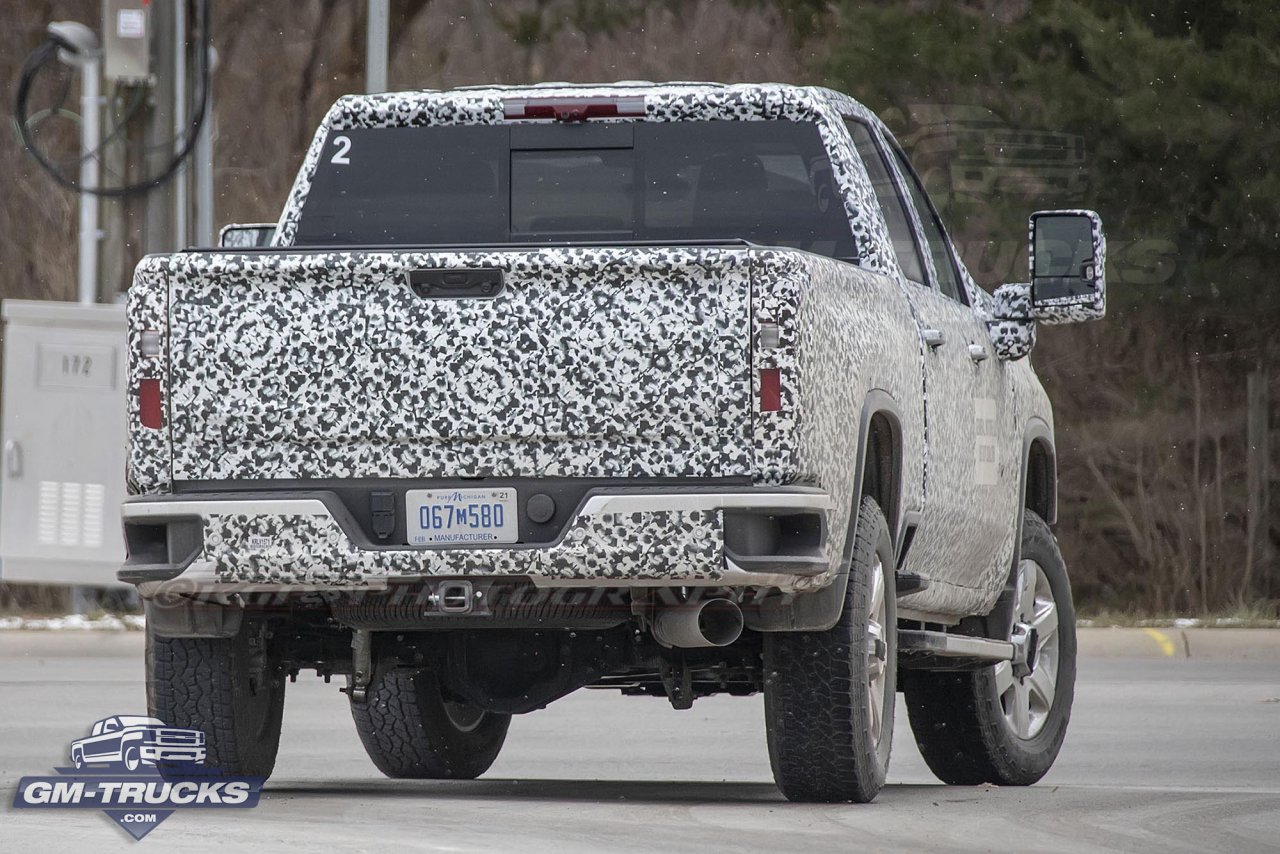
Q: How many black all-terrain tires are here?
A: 4